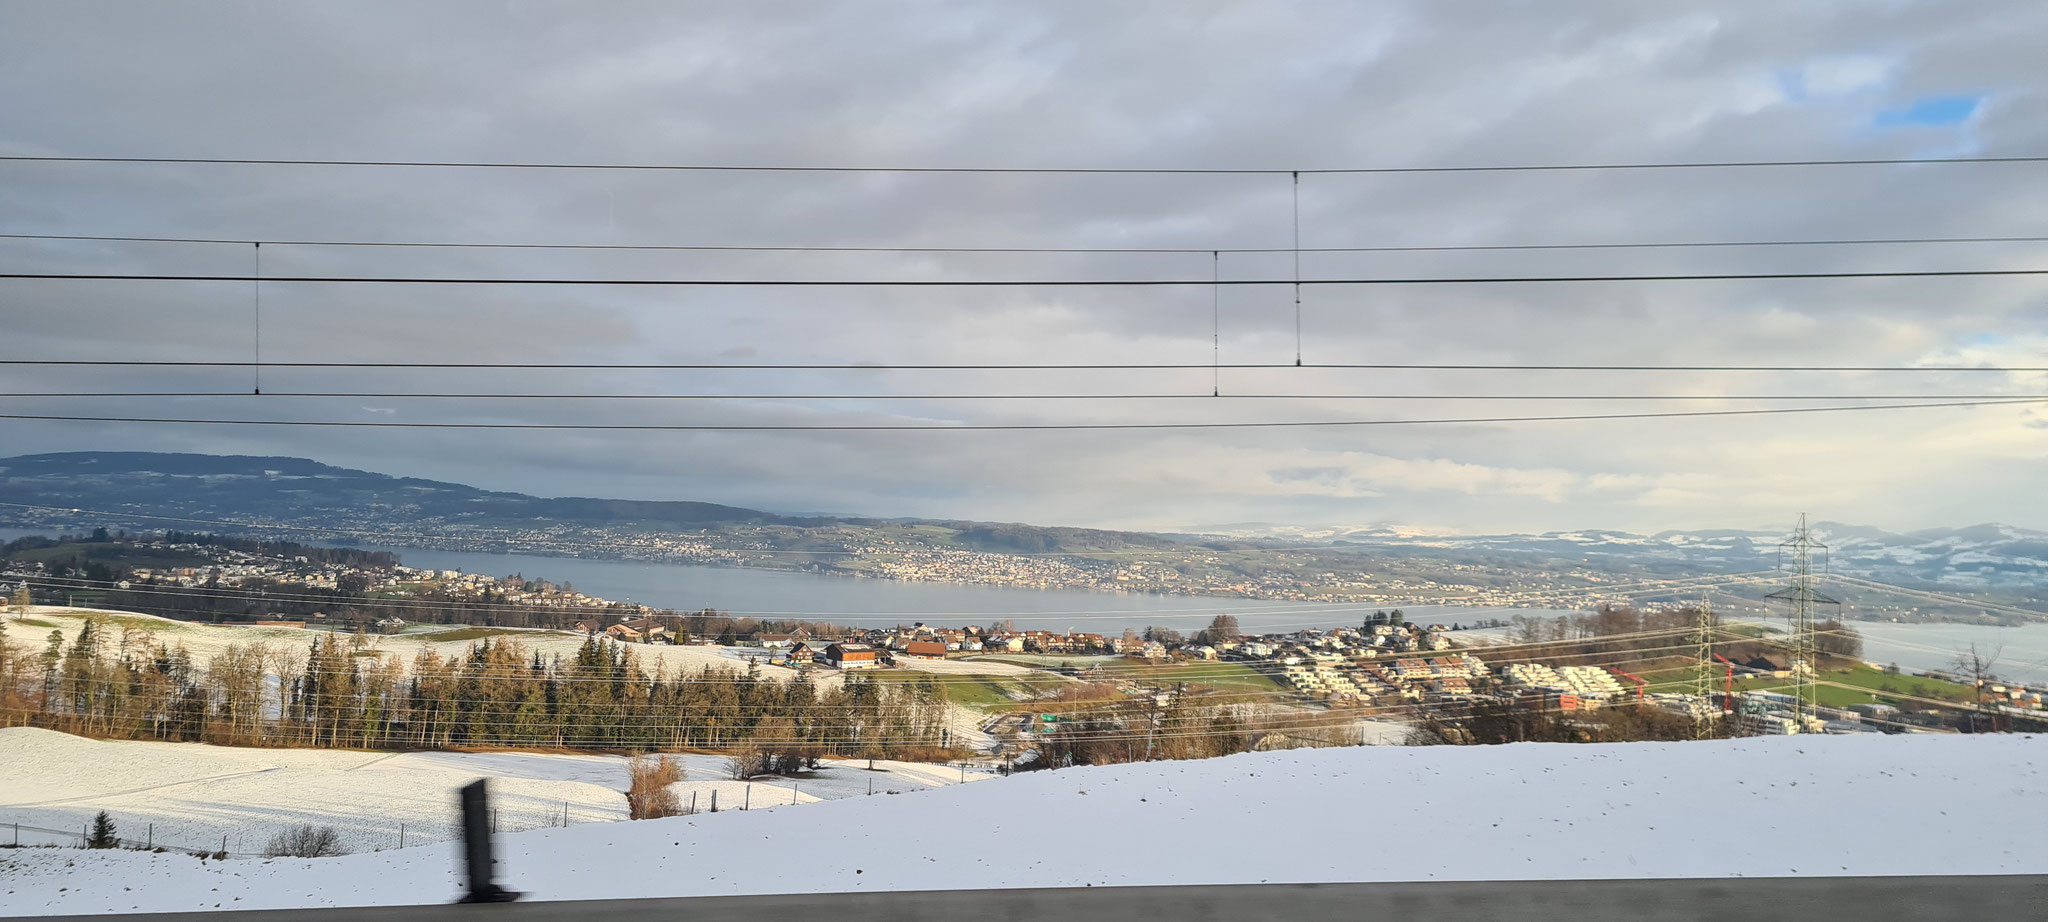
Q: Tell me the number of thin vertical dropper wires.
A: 3